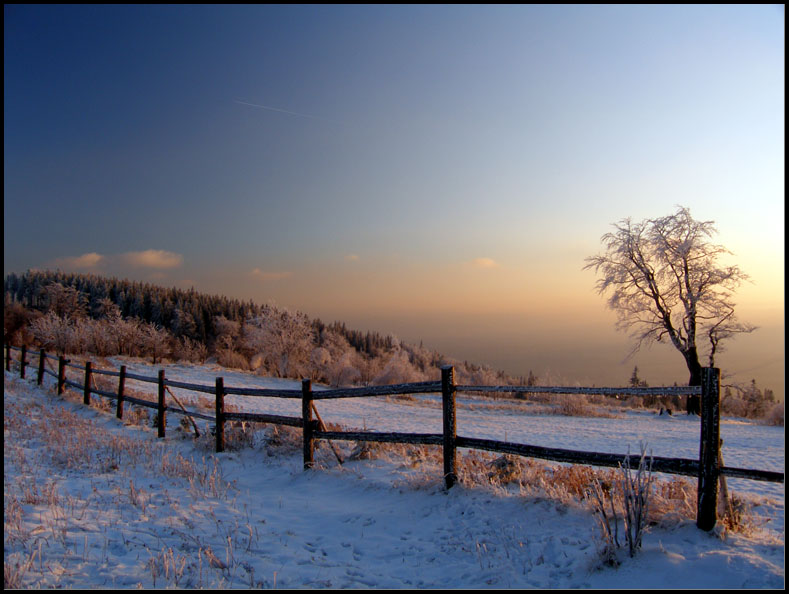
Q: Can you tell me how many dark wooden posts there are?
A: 11